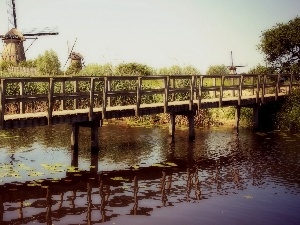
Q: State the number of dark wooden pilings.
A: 6